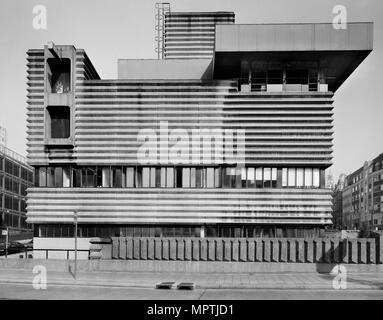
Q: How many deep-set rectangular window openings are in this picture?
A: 2